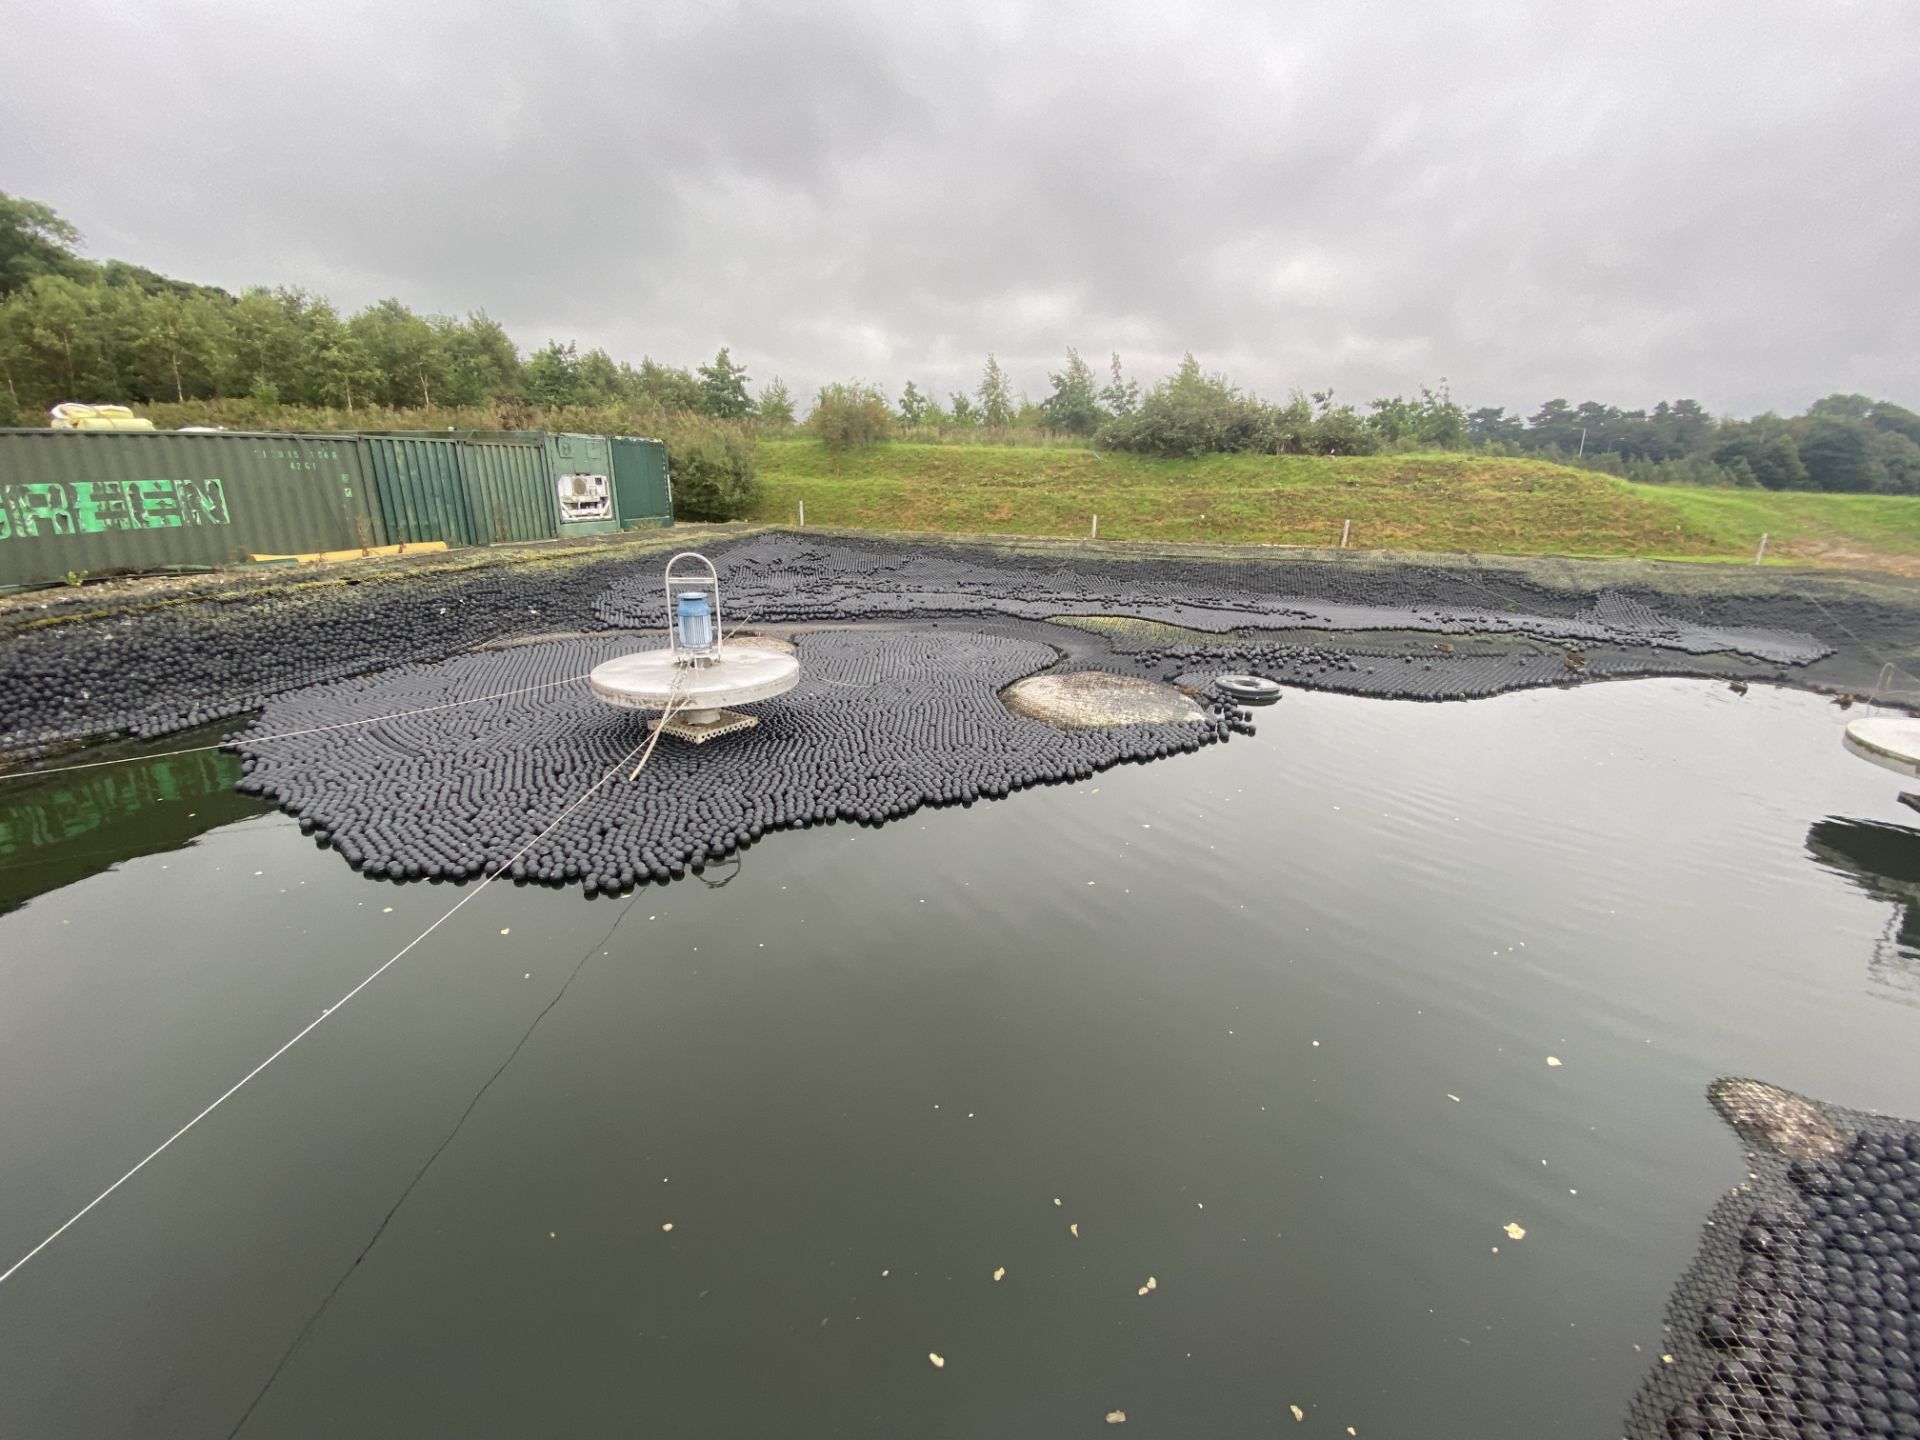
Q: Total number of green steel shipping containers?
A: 5